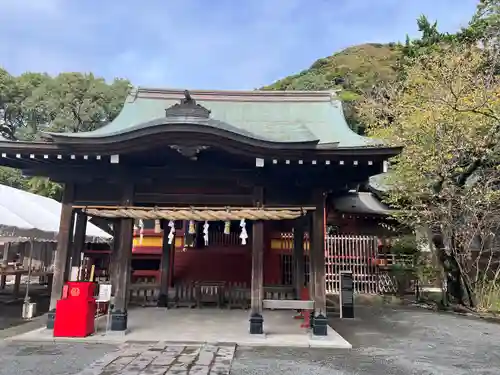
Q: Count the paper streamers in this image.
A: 4